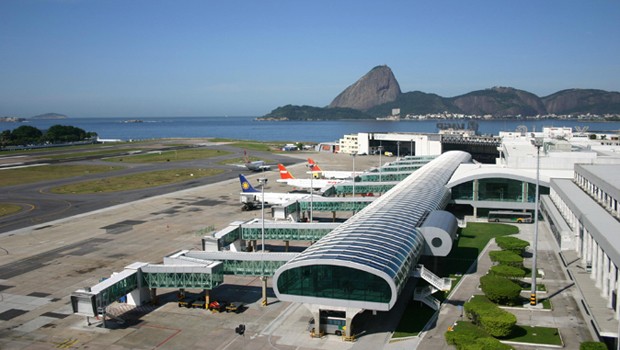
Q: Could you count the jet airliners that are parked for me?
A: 3